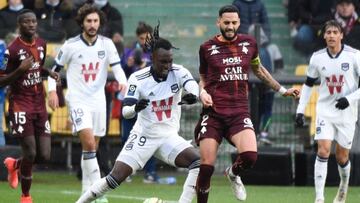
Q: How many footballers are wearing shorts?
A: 5